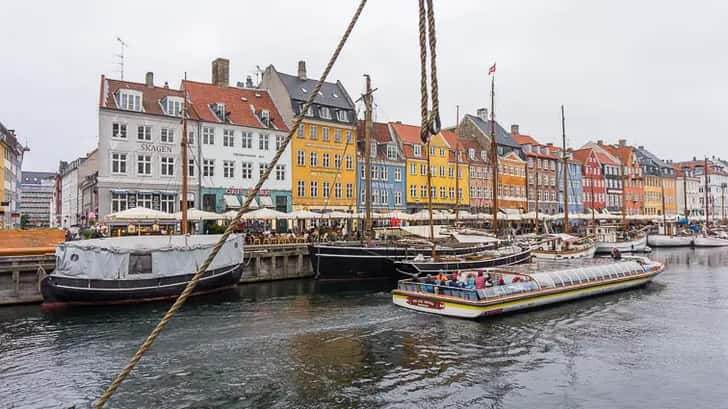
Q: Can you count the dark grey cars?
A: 0